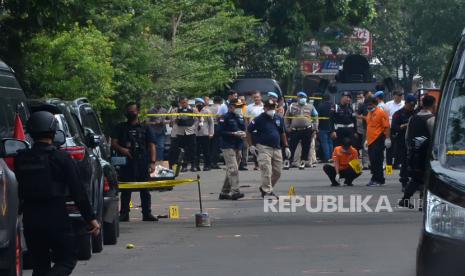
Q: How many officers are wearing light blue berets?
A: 4